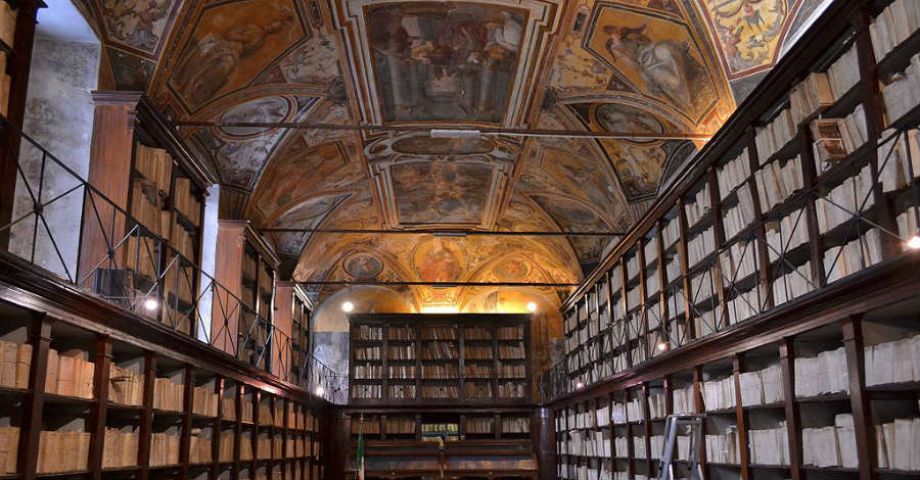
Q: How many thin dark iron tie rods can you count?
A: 3